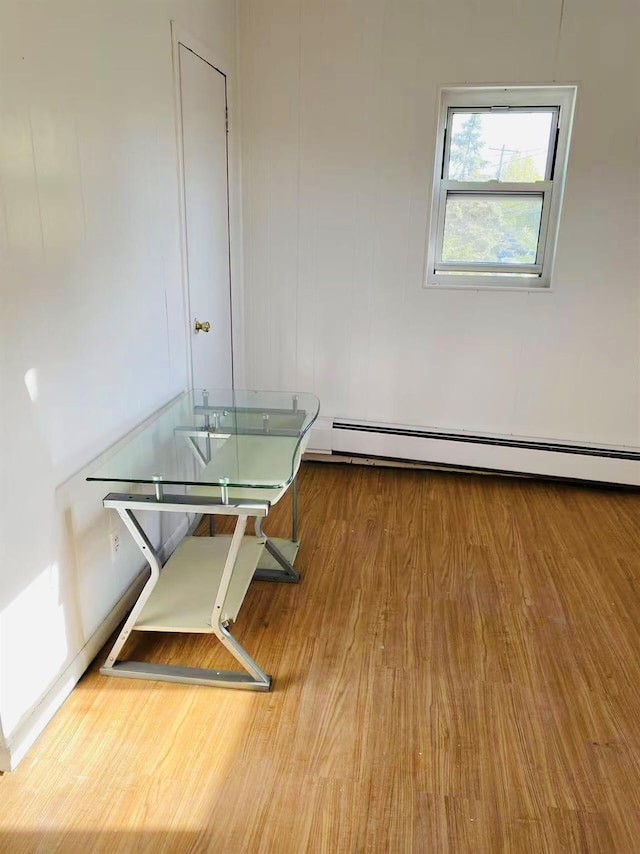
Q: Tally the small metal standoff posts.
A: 6